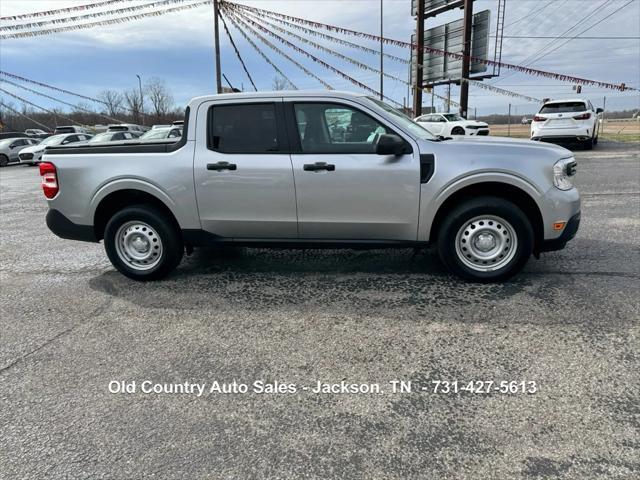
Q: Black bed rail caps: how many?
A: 1